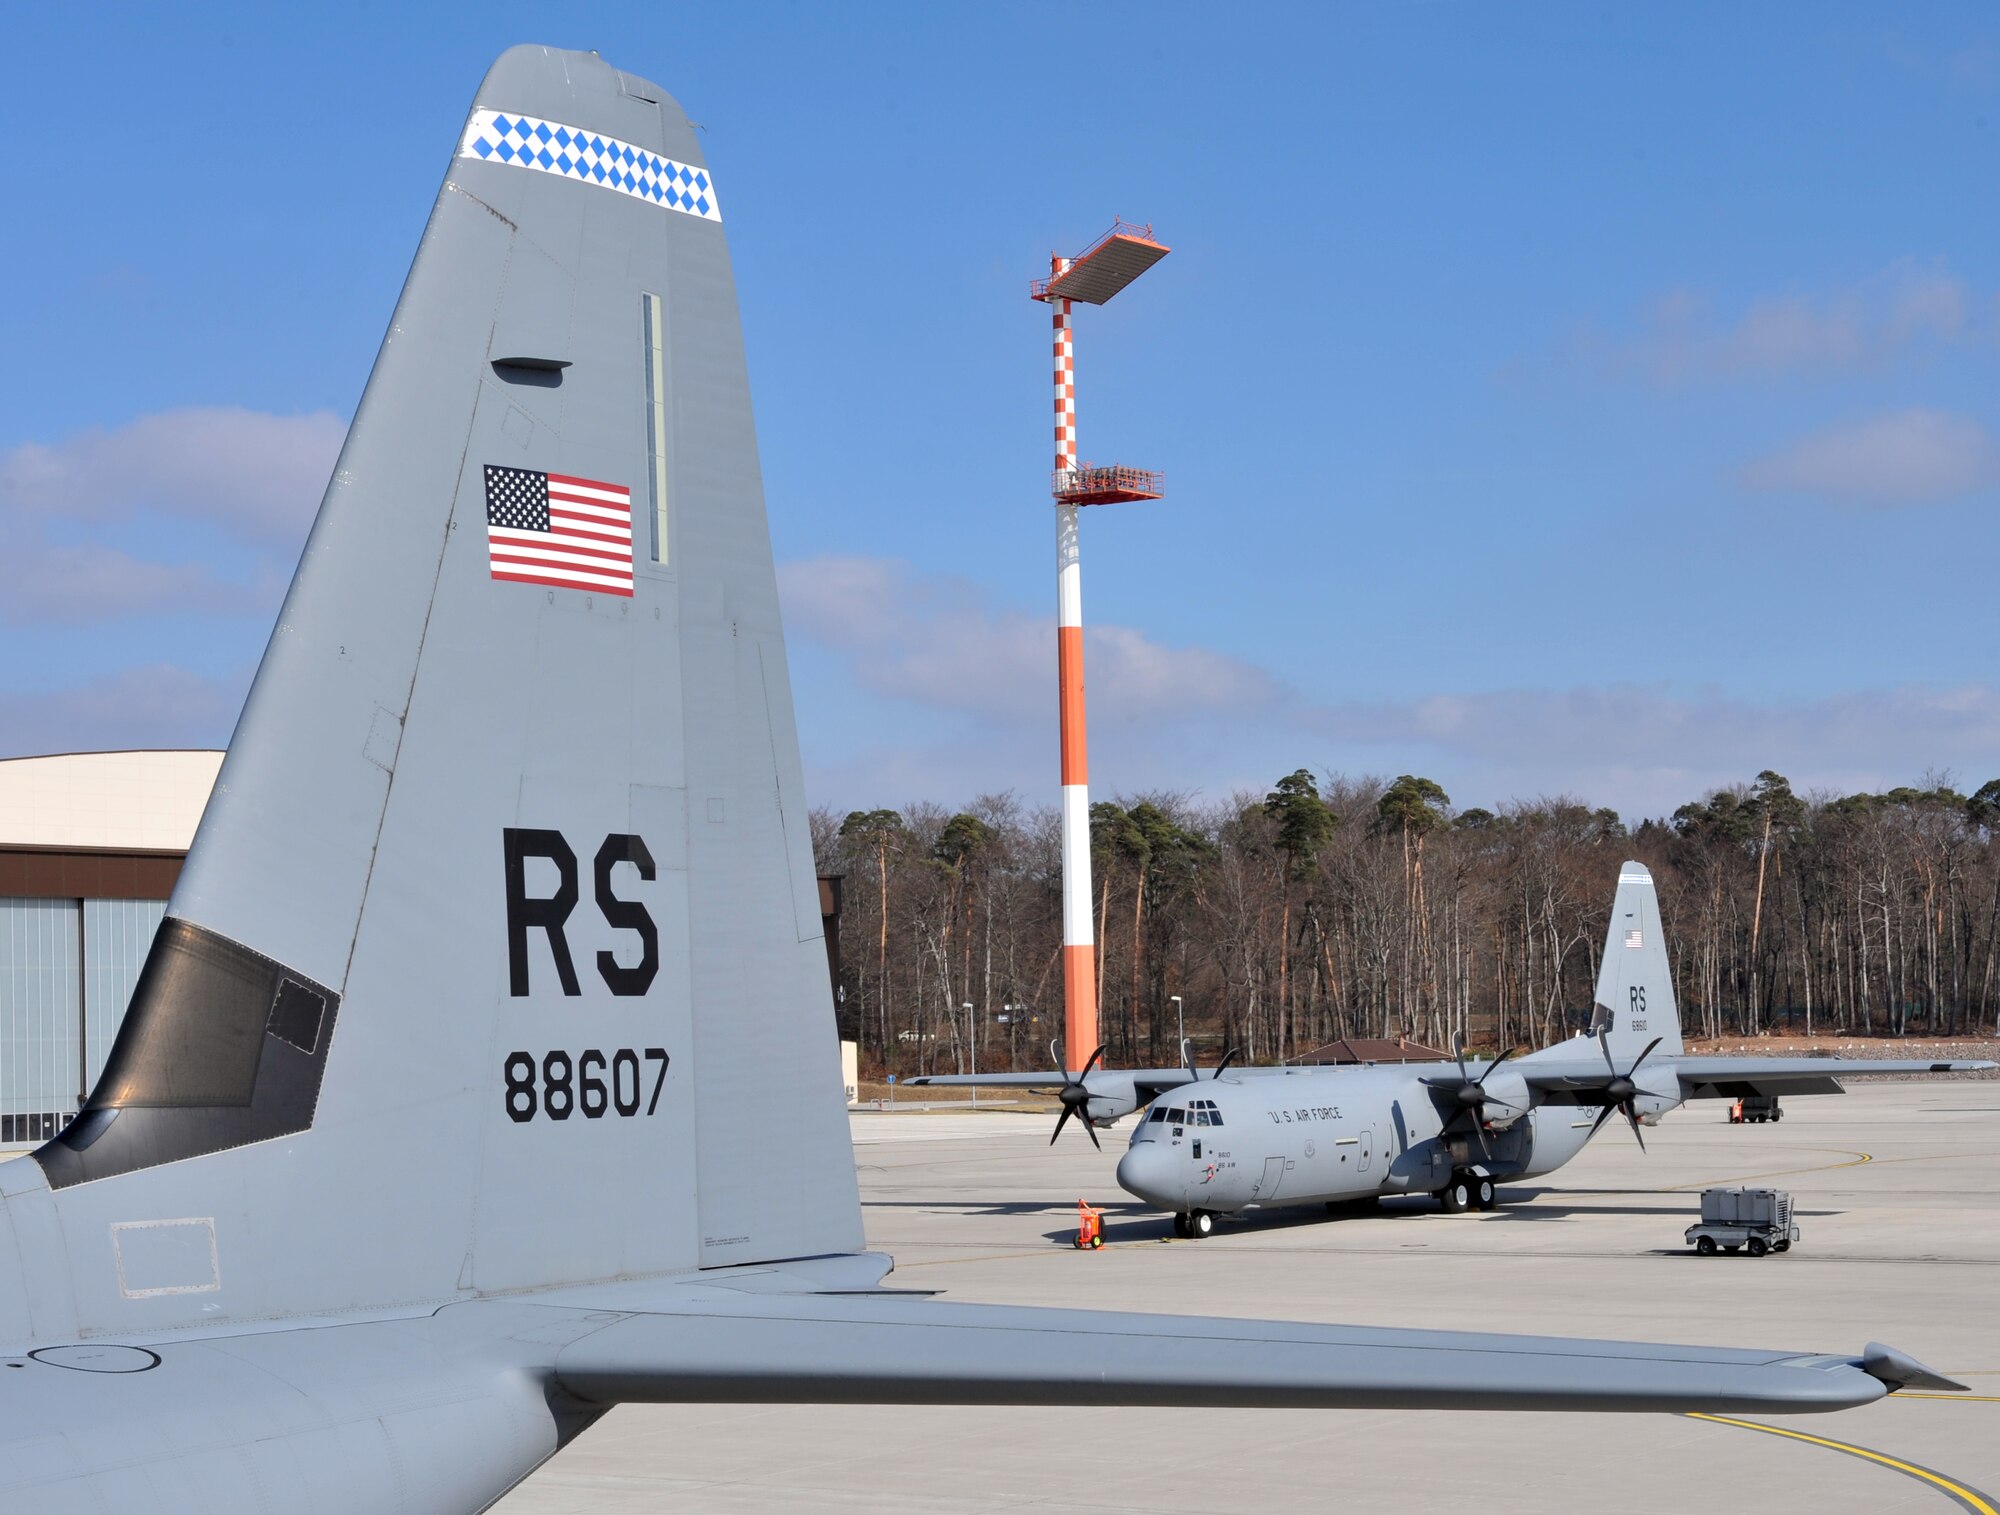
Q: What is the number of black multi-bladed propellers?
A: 4